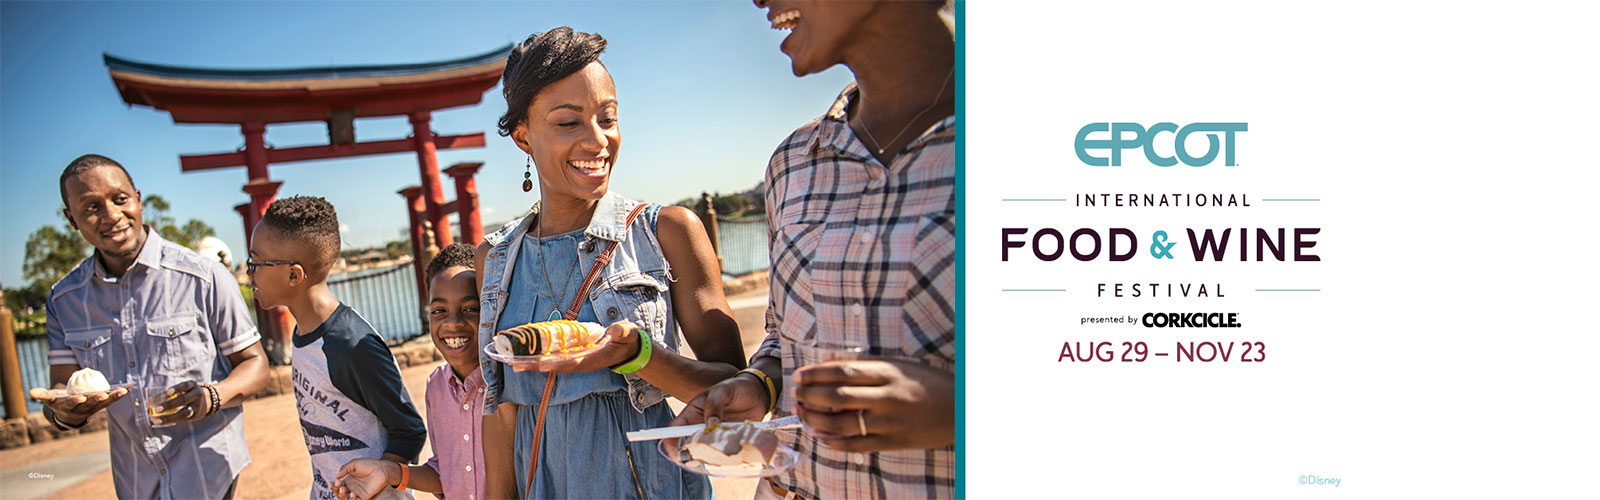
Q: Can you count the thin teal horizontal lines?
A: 4